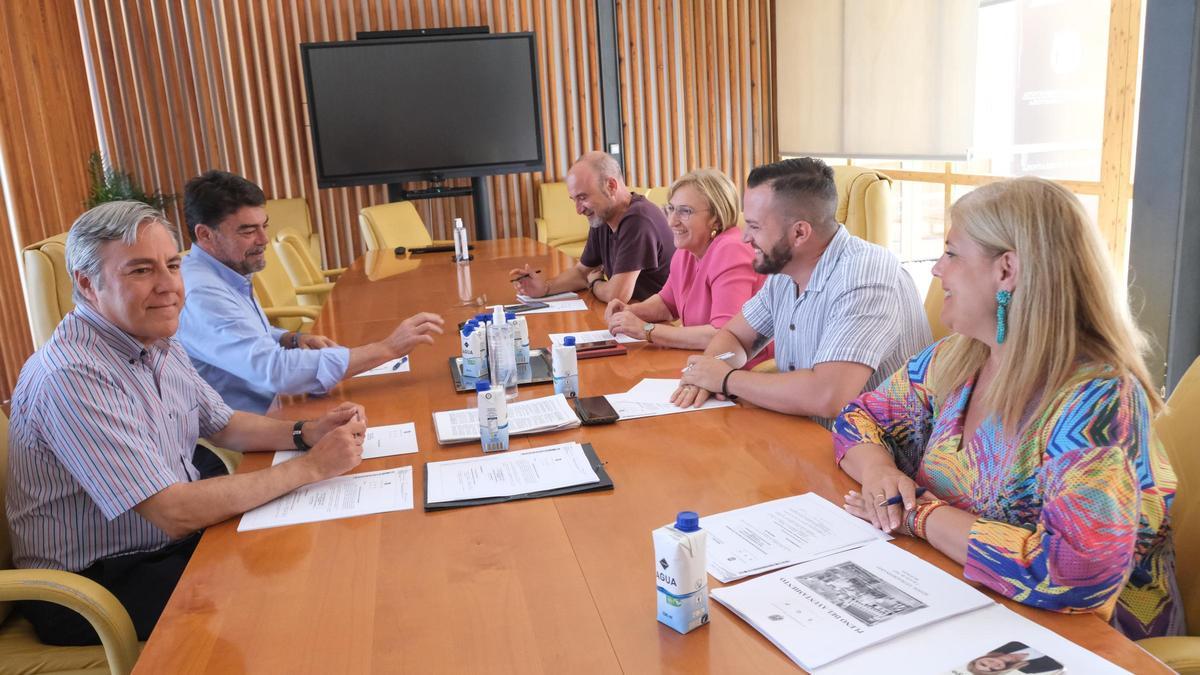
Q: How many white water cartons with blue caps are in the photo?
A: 8